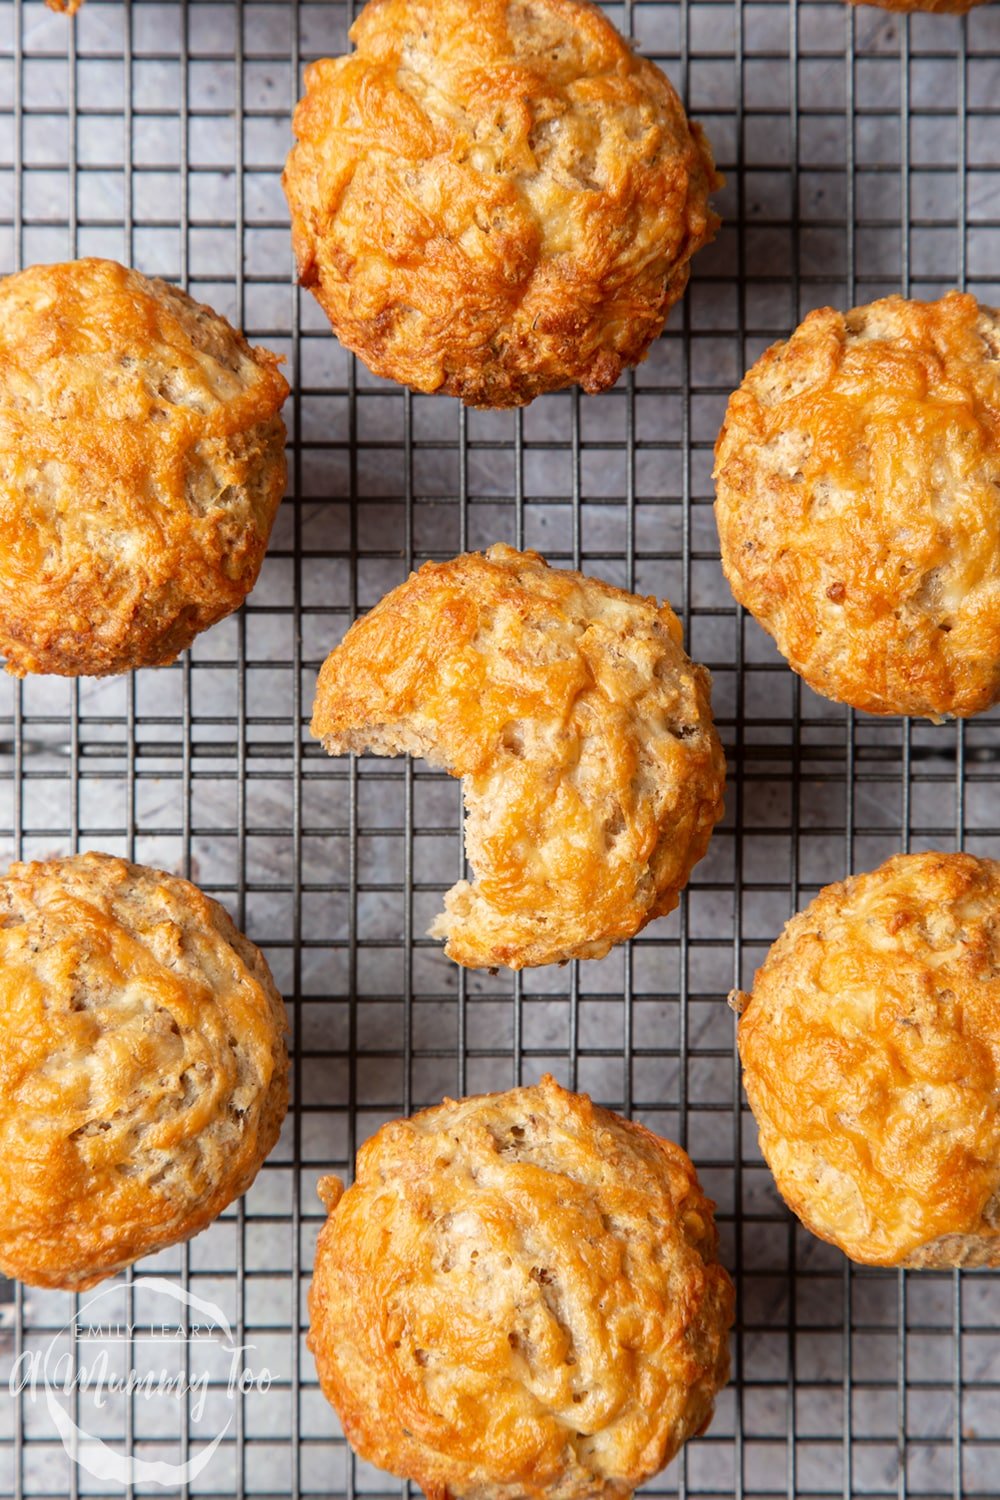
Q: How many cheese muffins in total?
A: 7